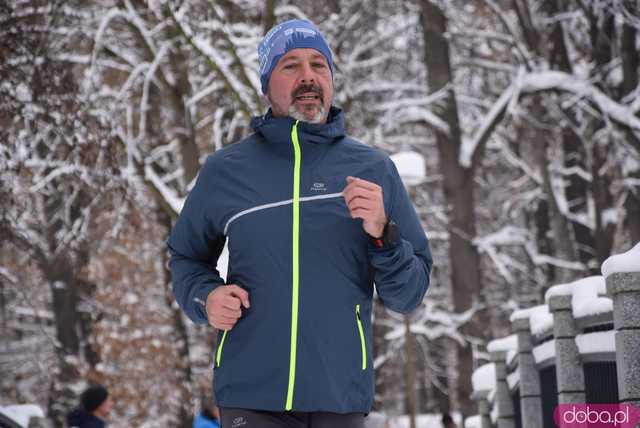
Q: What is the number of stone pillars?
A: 5